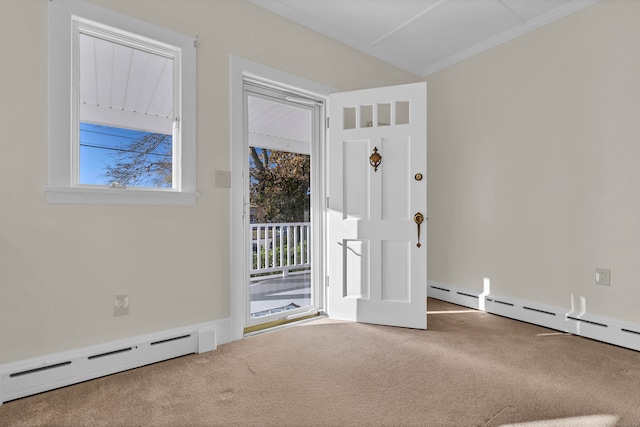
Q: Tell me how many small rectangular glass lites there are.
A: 4